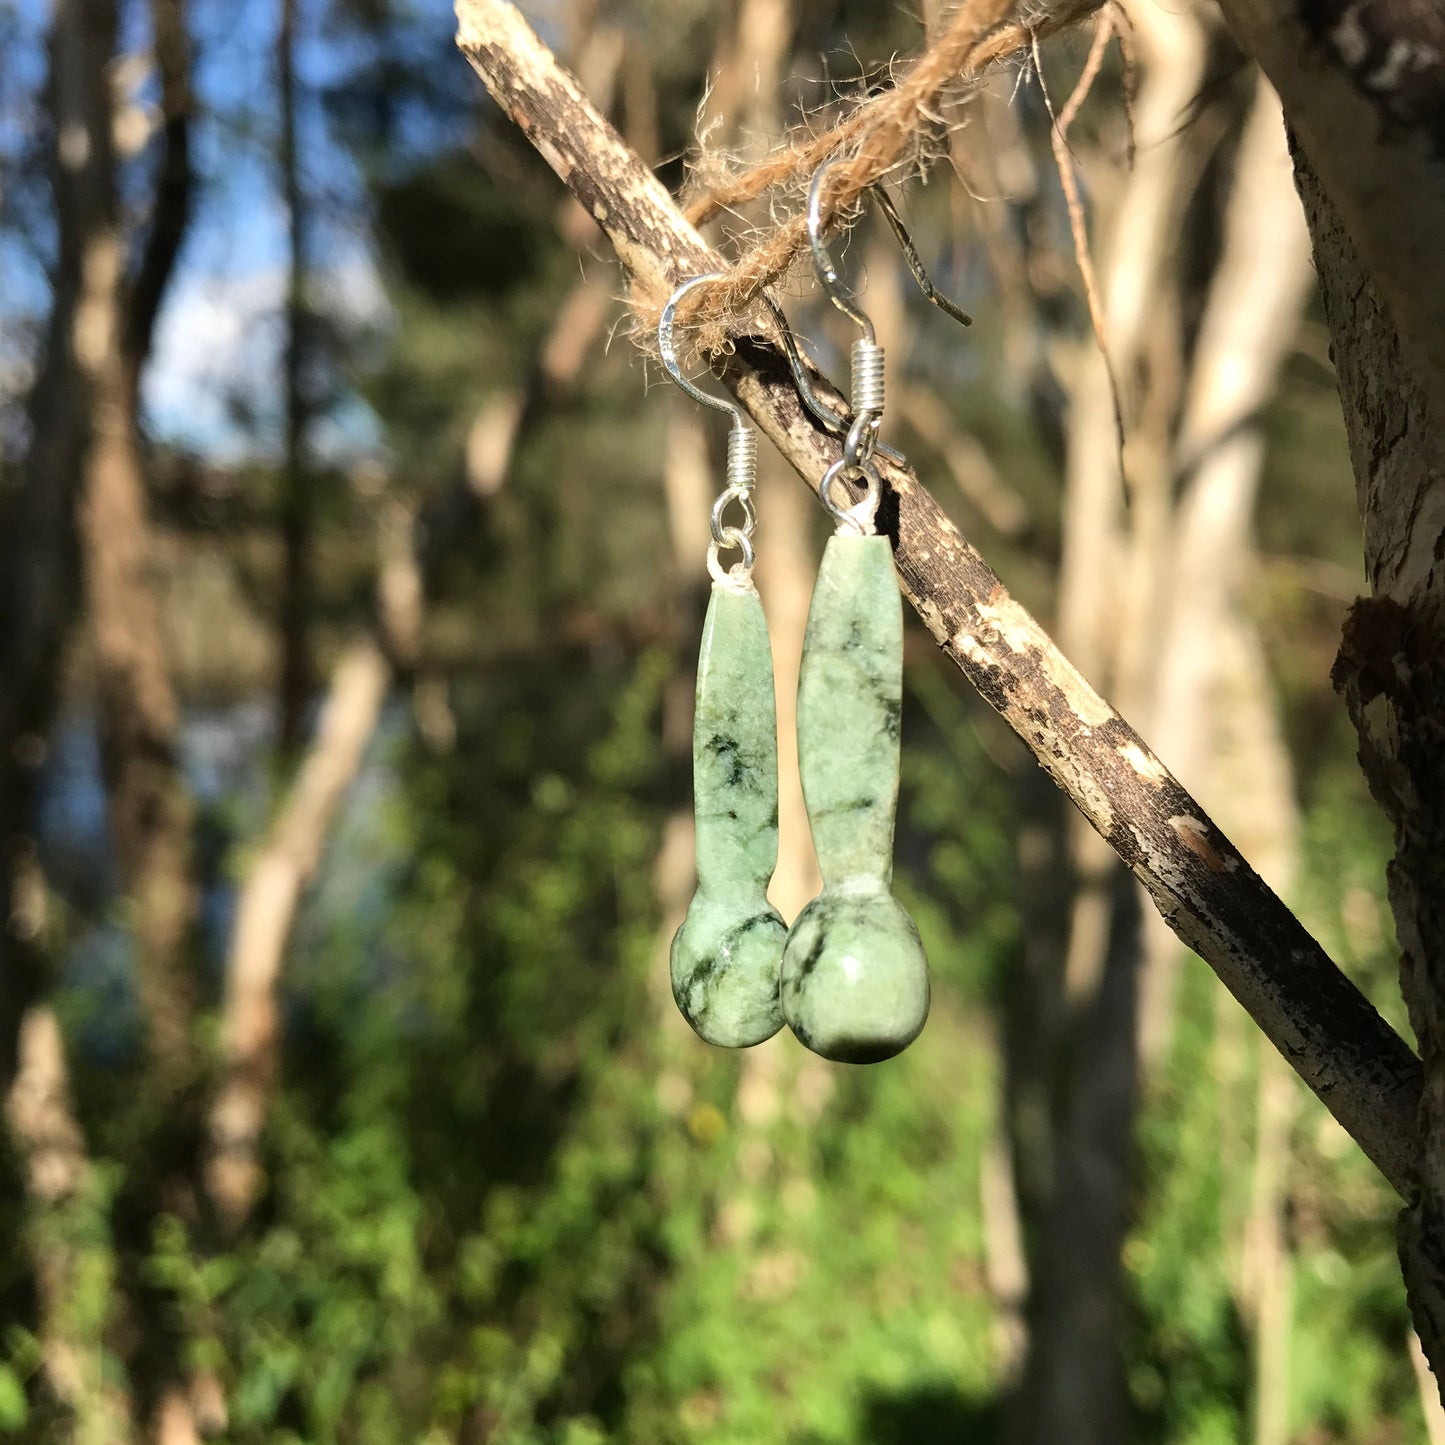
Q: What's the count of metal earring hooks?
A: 2